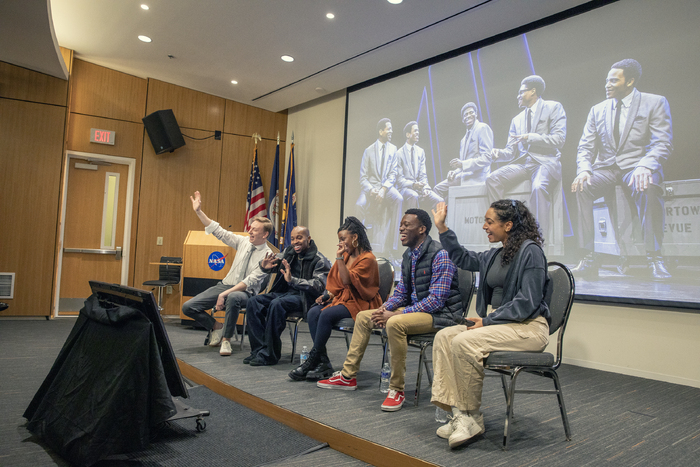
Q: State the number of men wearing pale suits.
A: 5